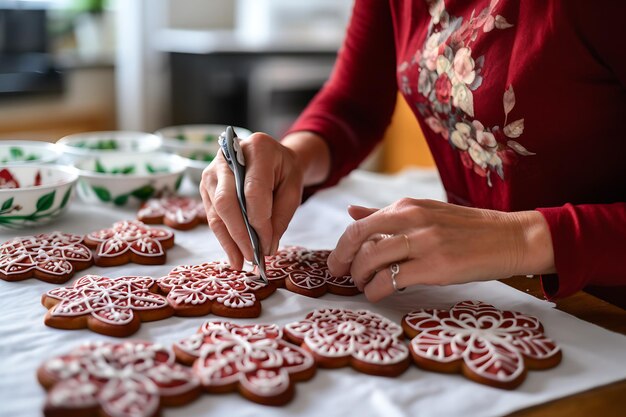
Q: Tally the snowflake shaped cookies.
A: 10